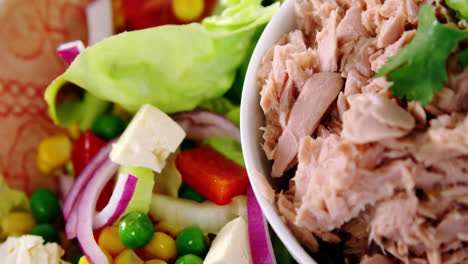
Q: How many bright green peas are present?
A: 6